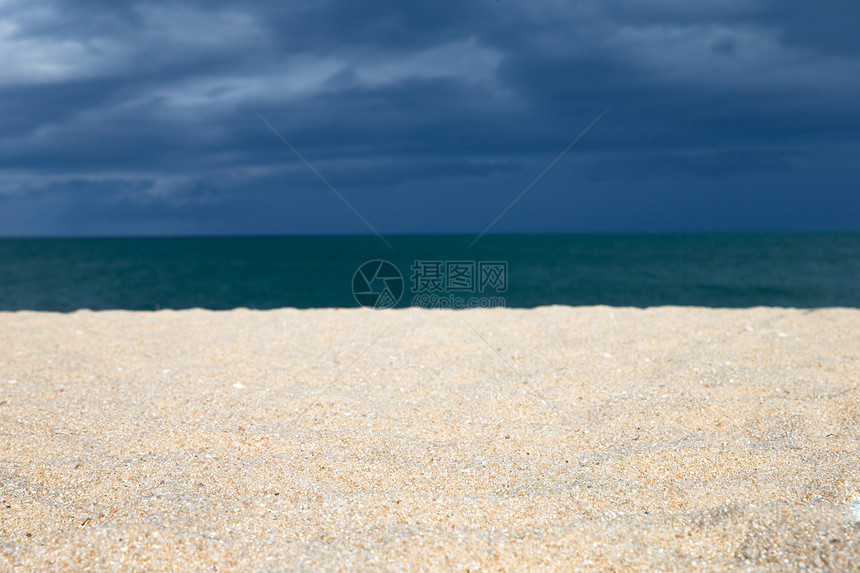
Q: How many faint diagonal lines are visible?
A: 4